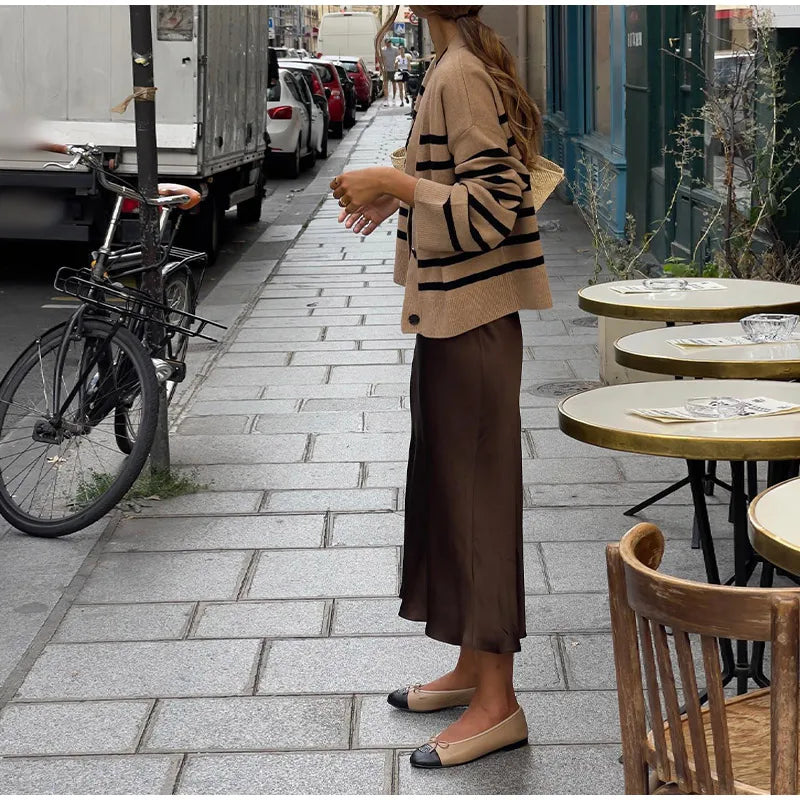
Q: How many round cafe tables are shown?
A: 4